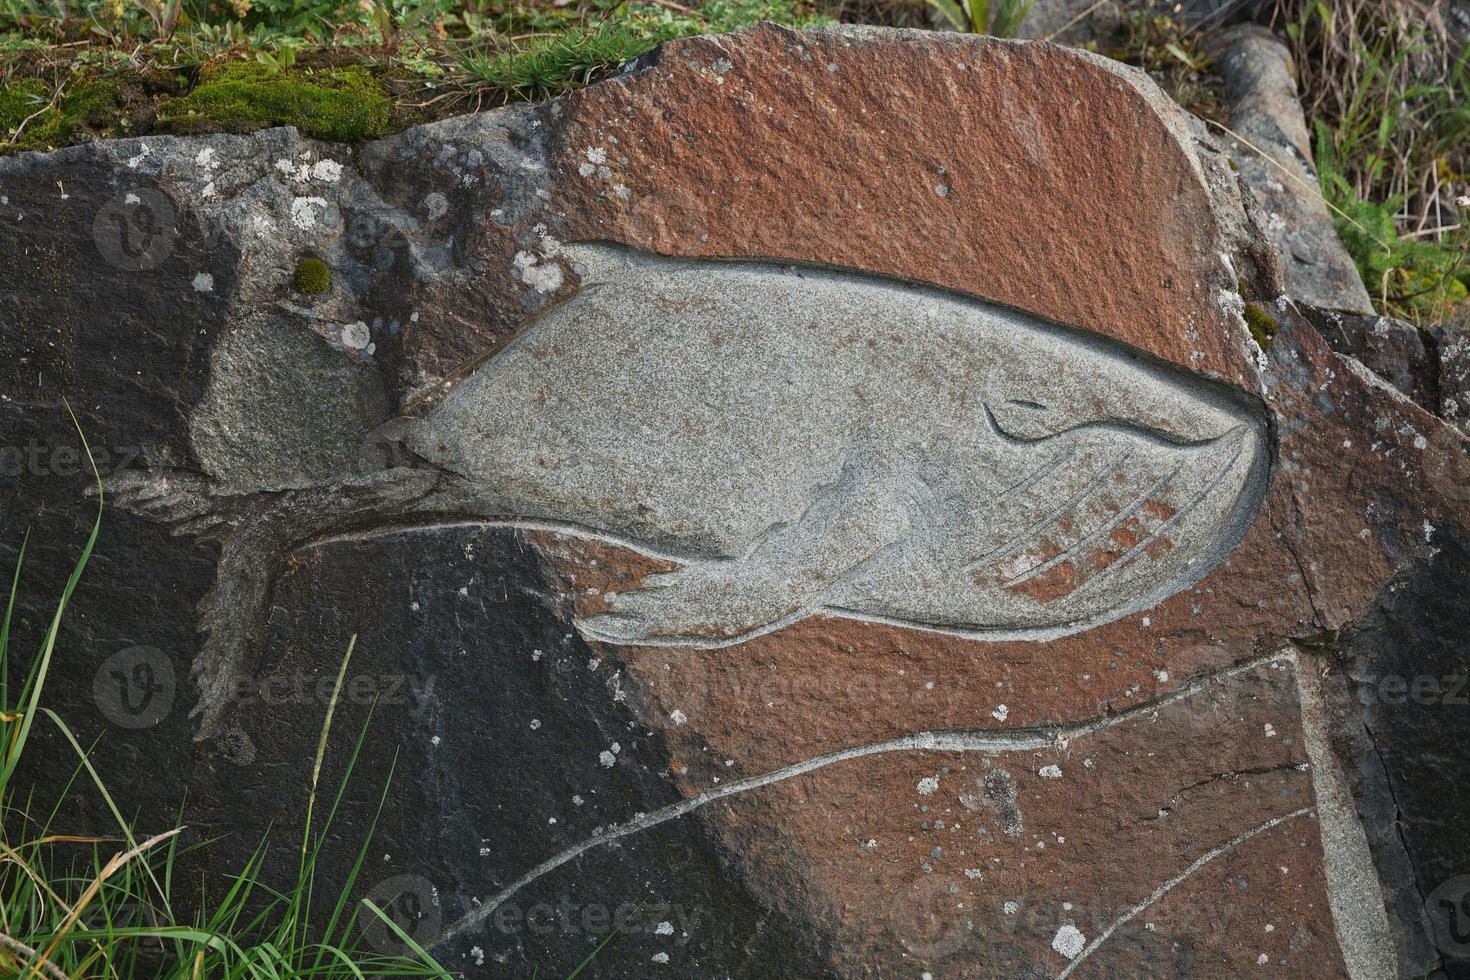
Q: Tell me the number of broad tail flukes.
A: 2